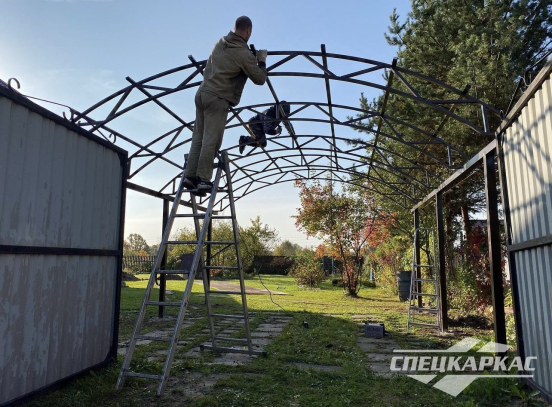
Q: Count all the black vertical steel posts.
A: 5